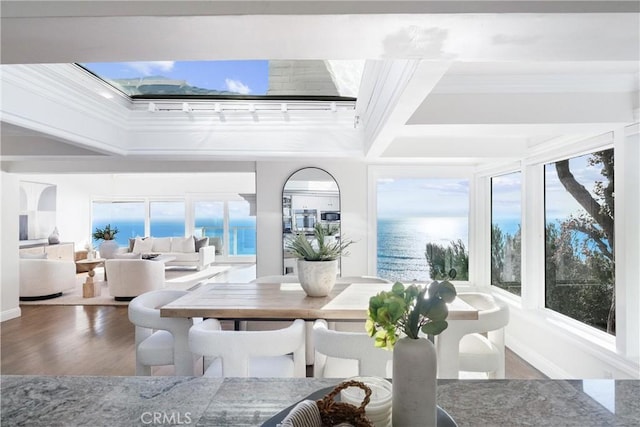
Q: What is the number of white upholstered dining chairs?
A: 6